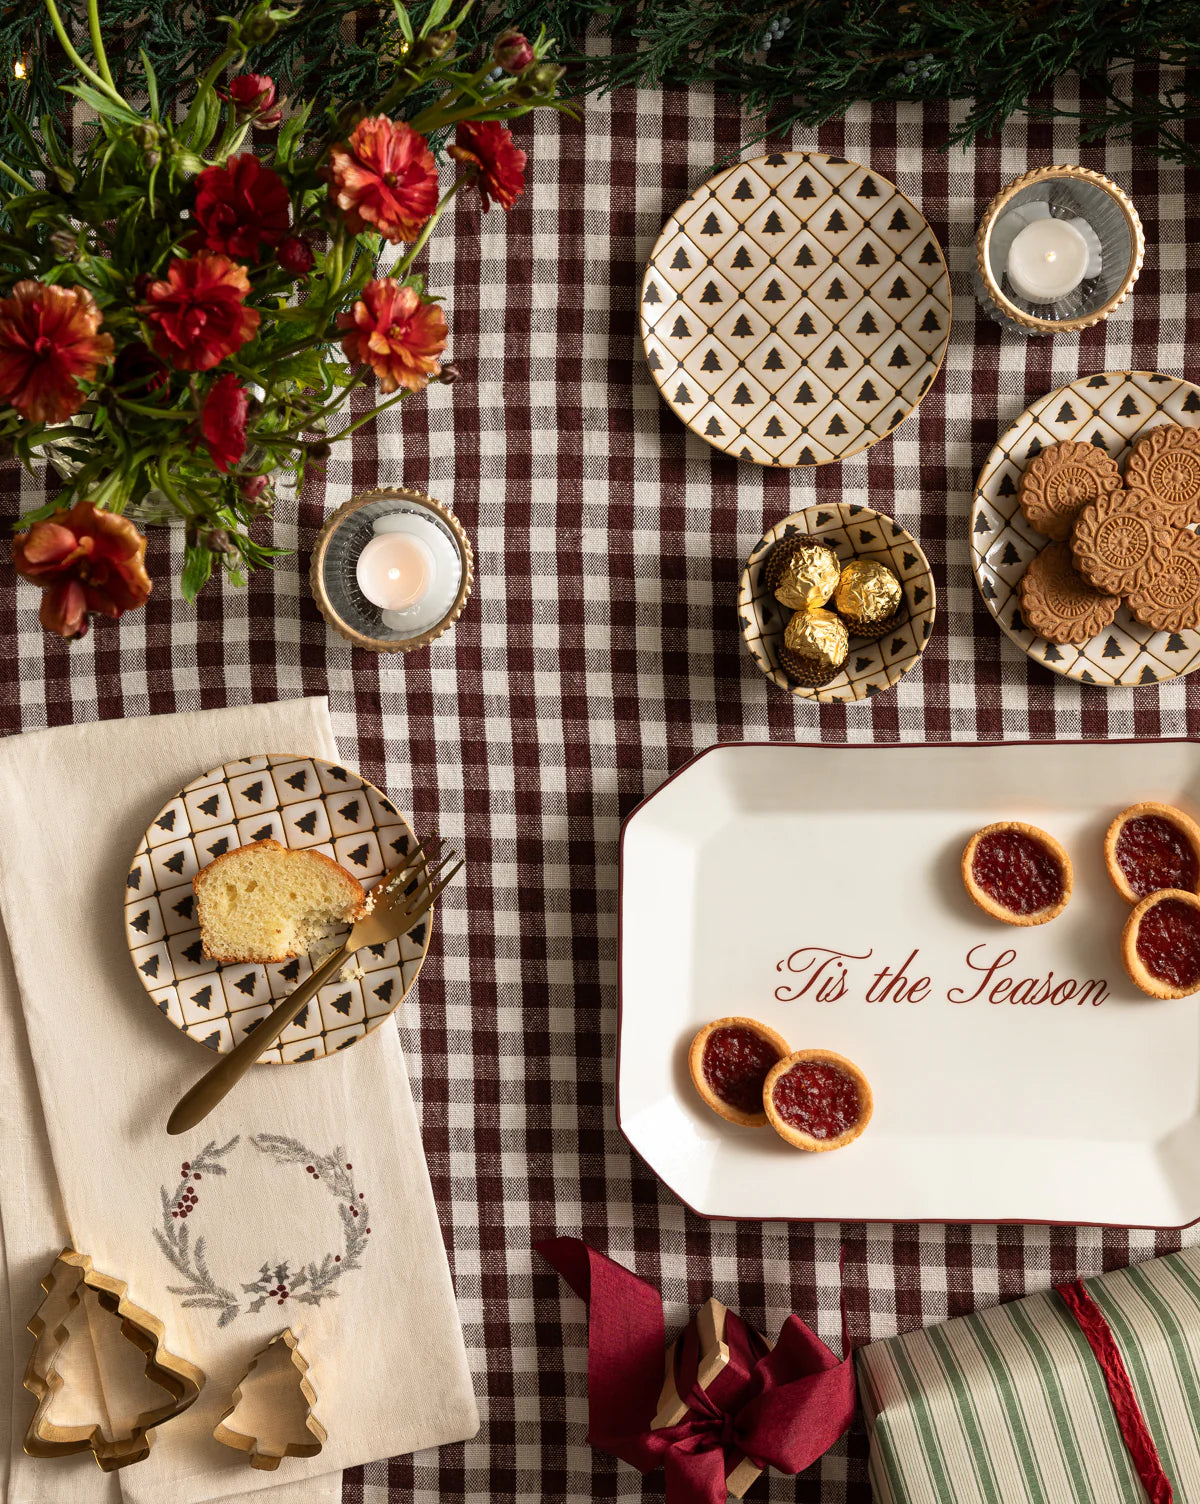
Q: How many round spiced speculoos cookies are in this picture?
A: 5